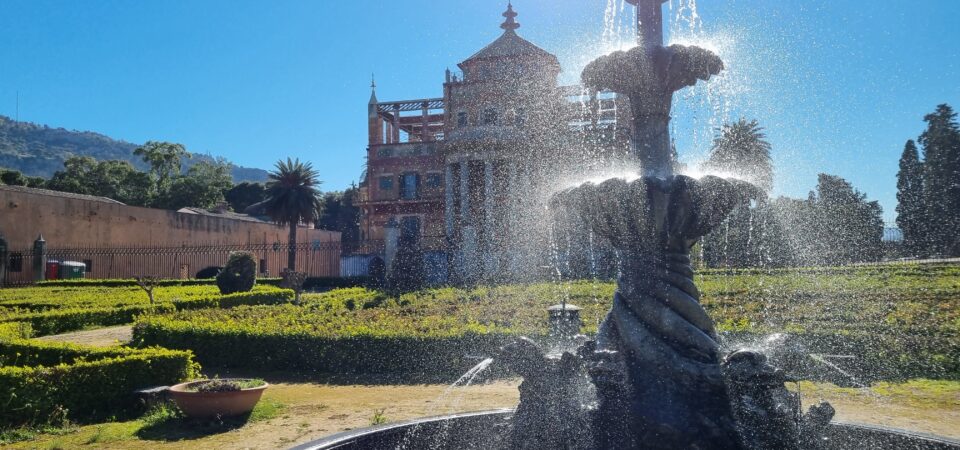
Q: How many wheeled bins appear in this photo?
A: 2